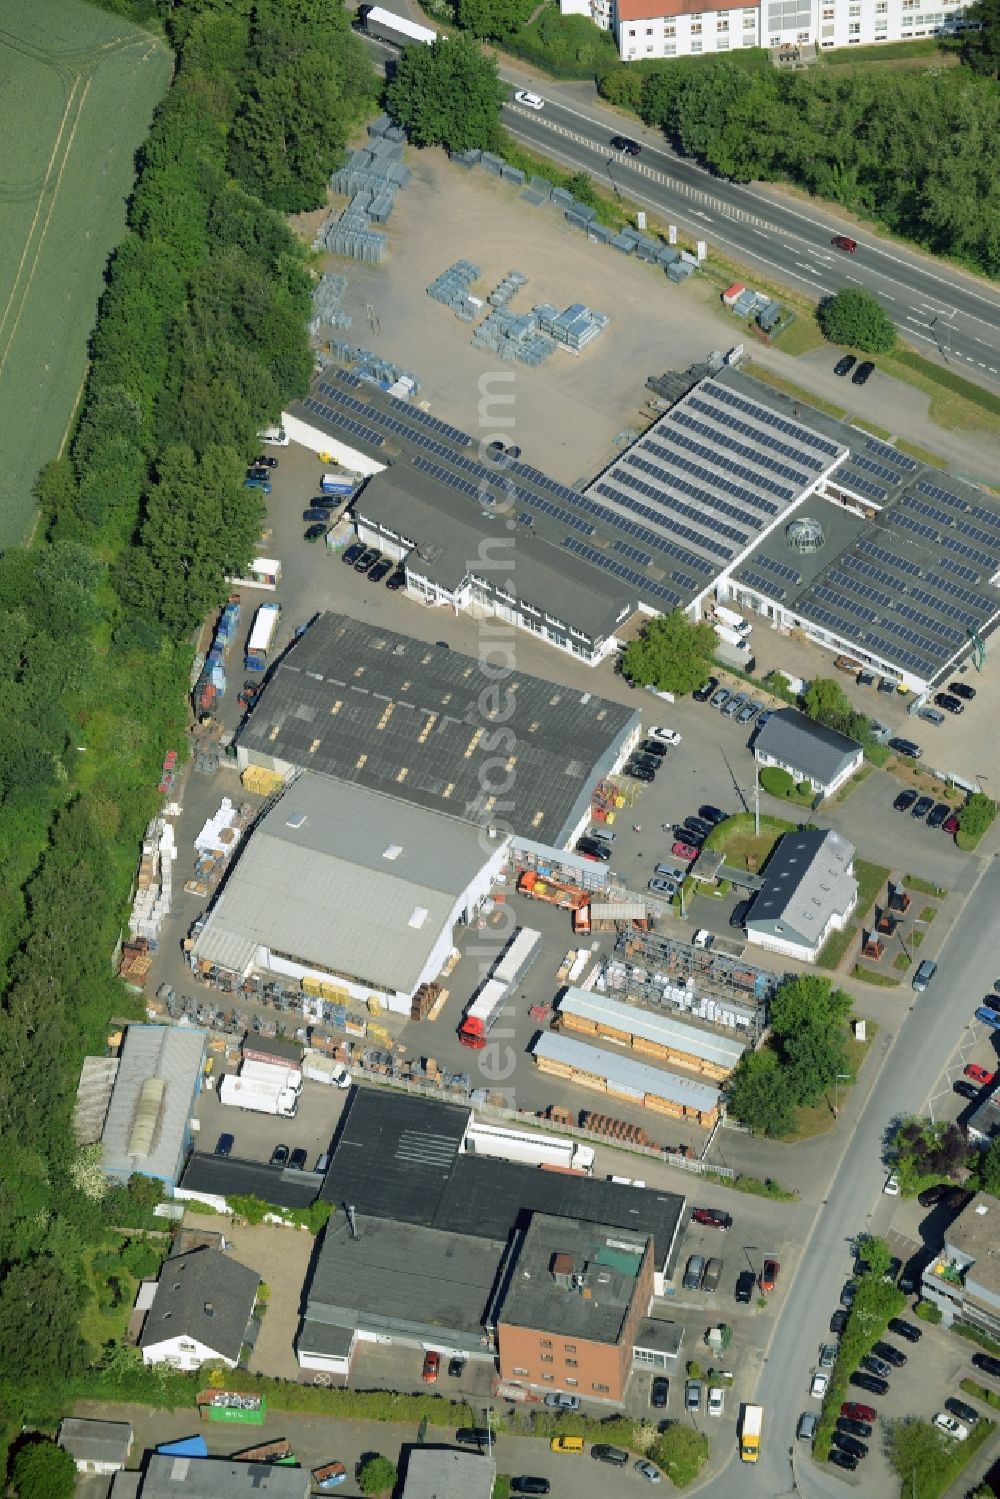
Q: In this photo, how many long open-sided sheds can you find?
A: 2